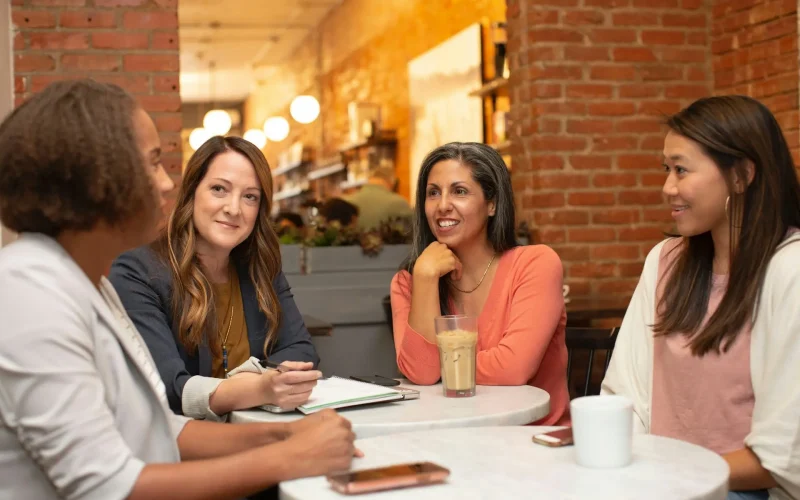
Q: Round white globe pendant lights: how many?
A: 5